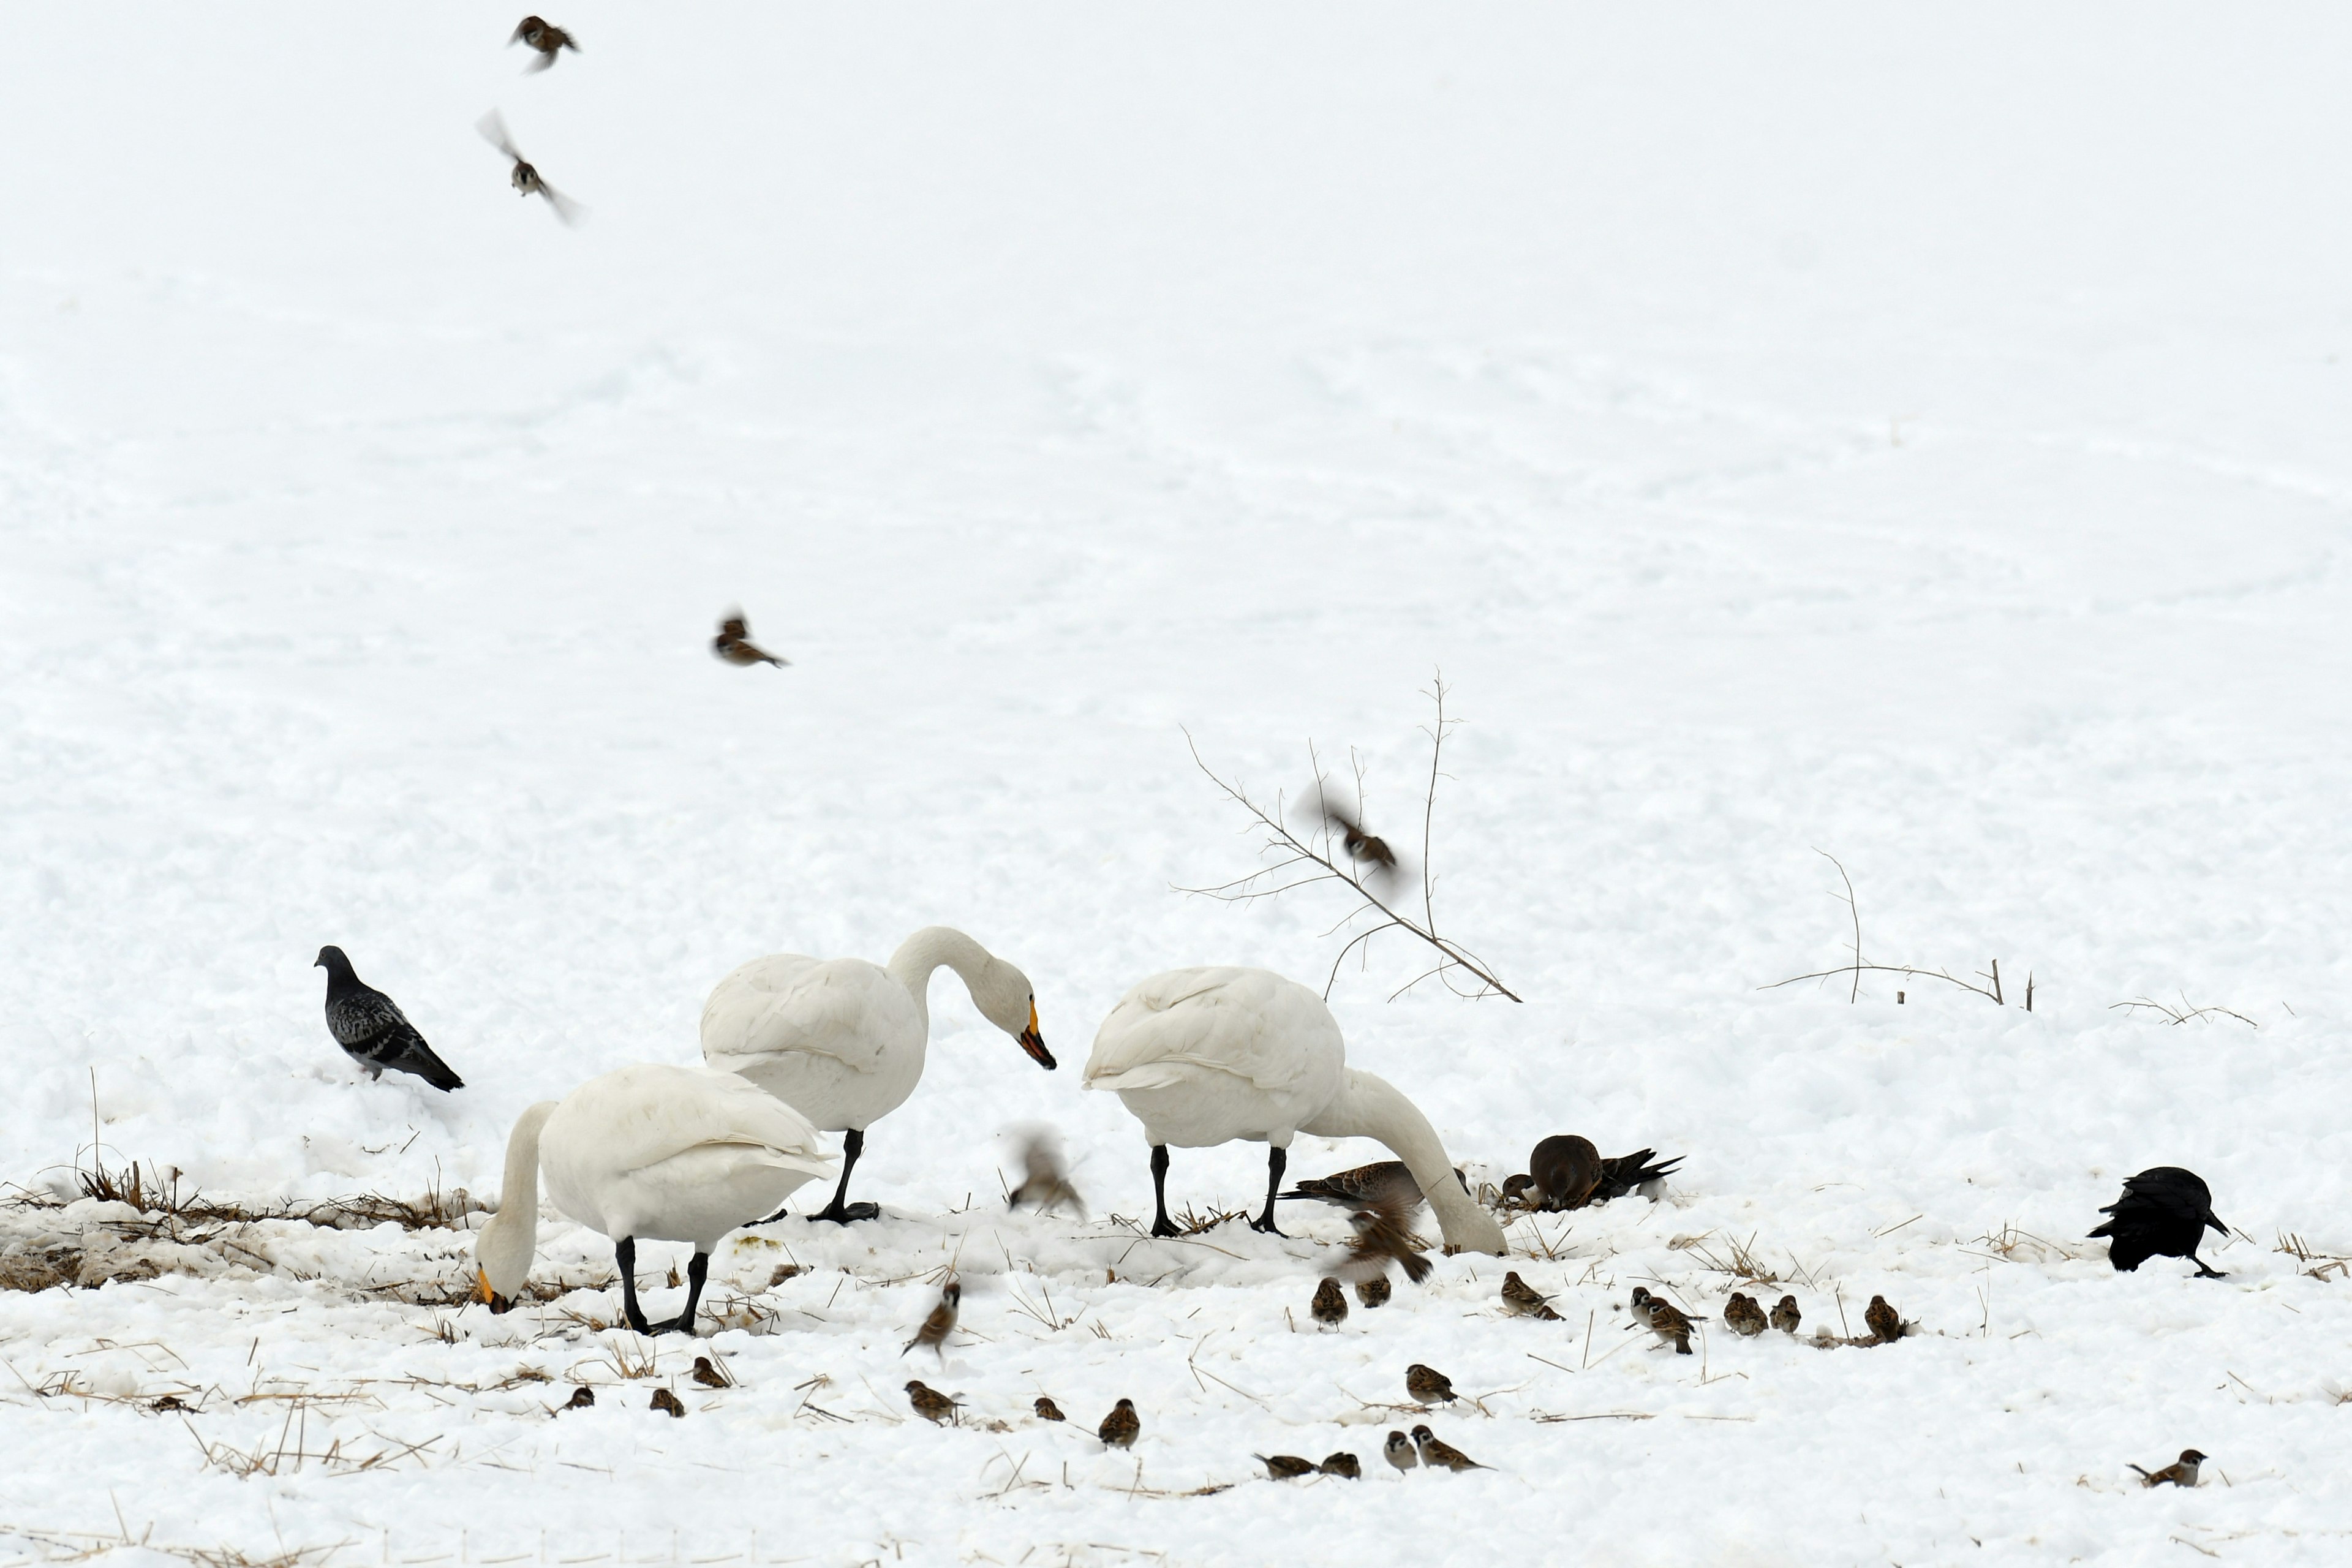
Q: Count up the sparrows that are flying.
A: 7